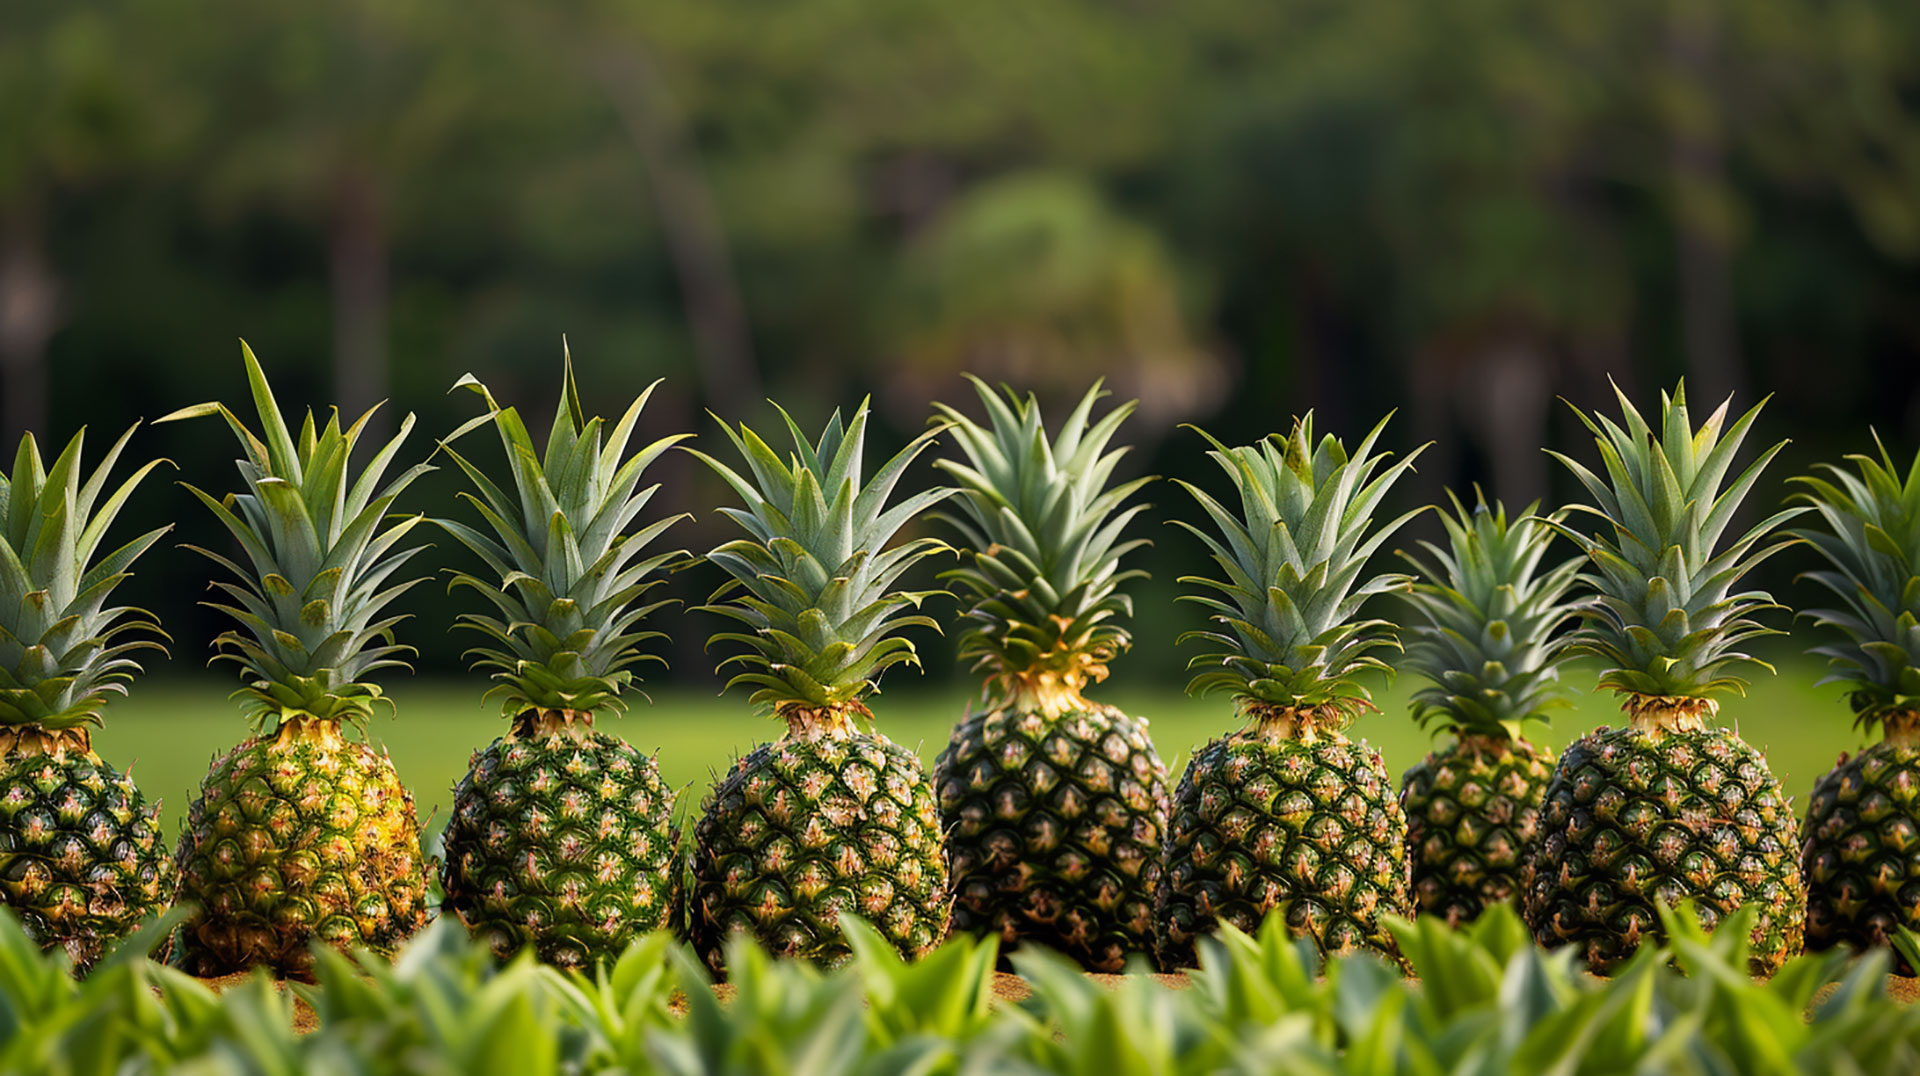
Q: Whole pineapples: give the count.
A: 7